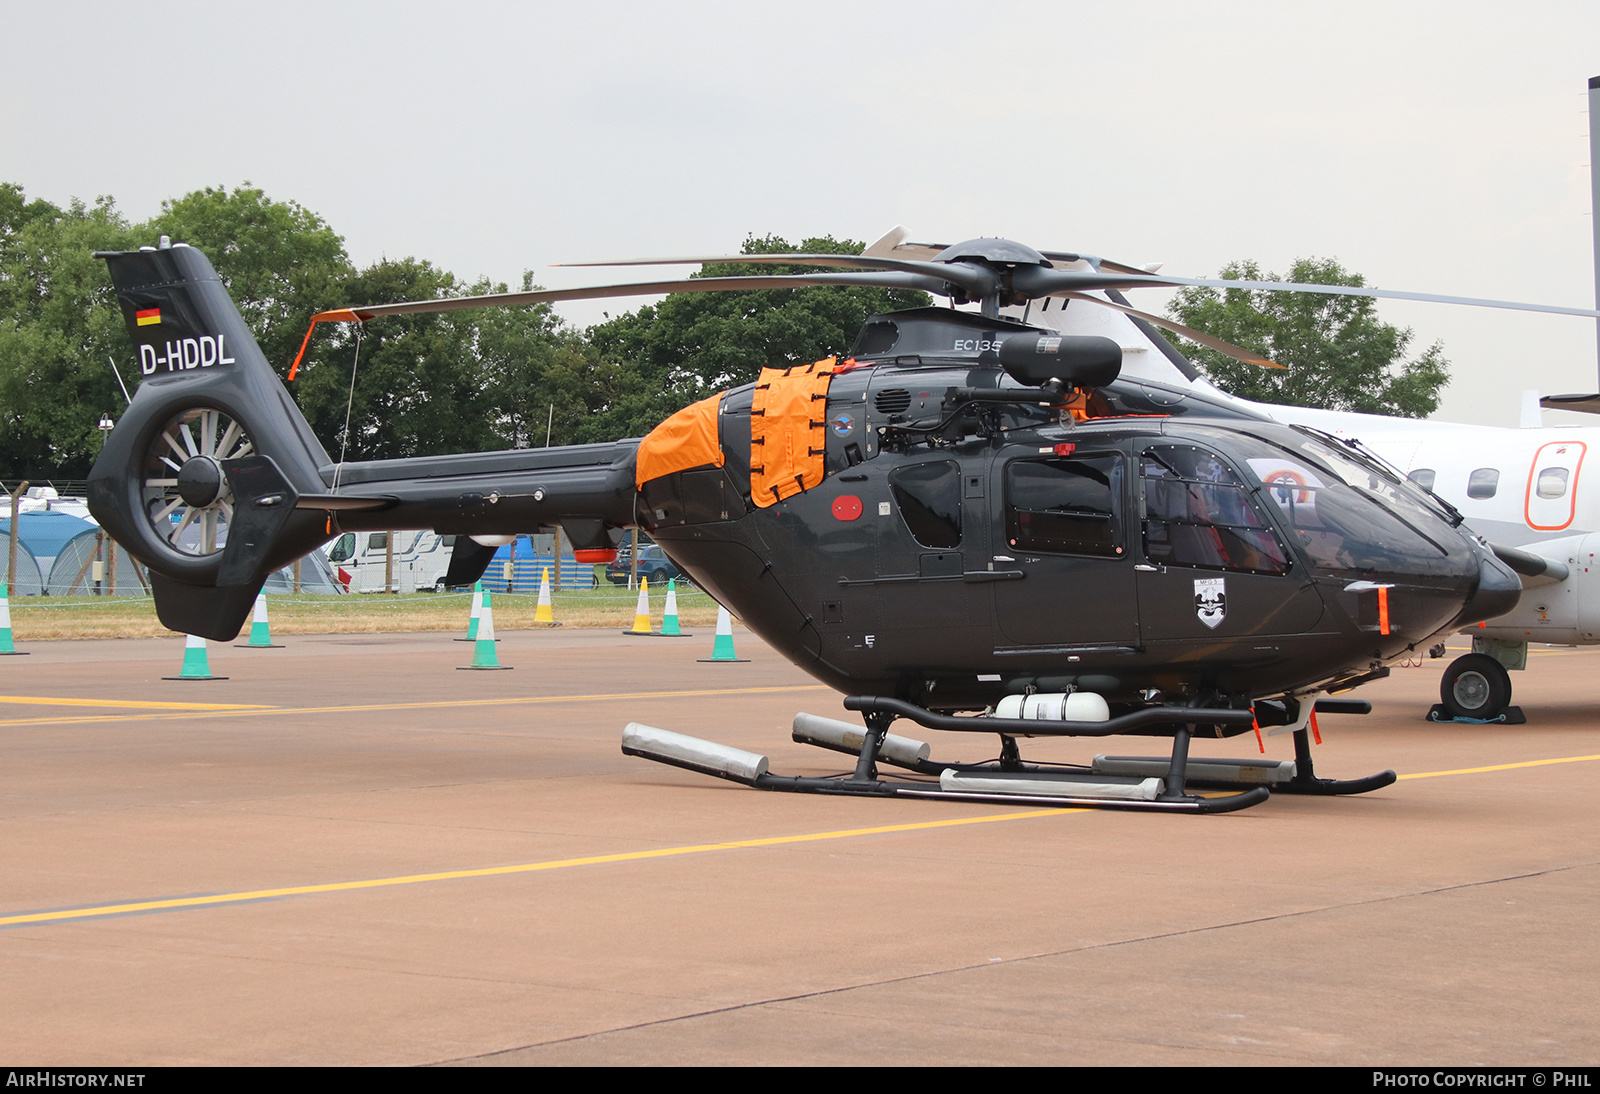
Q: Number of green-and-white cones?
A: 7